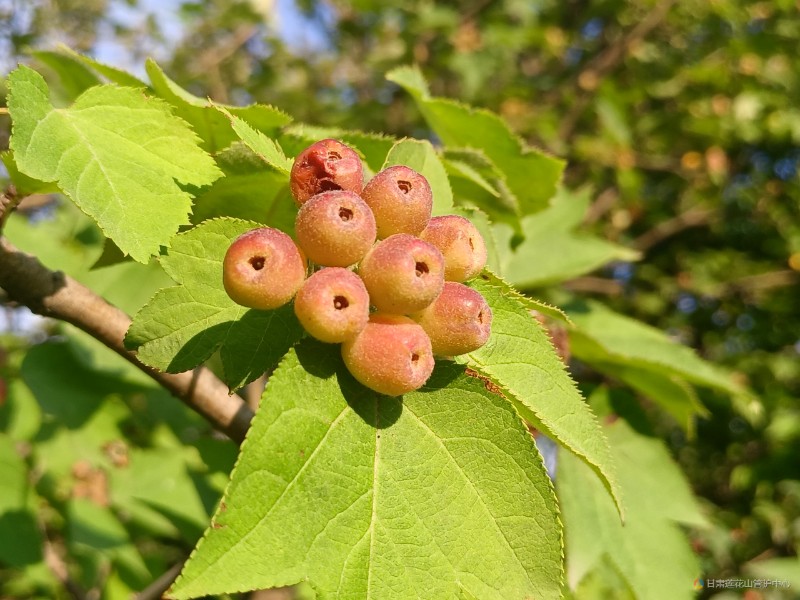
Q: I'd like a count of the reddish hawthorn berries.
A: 9